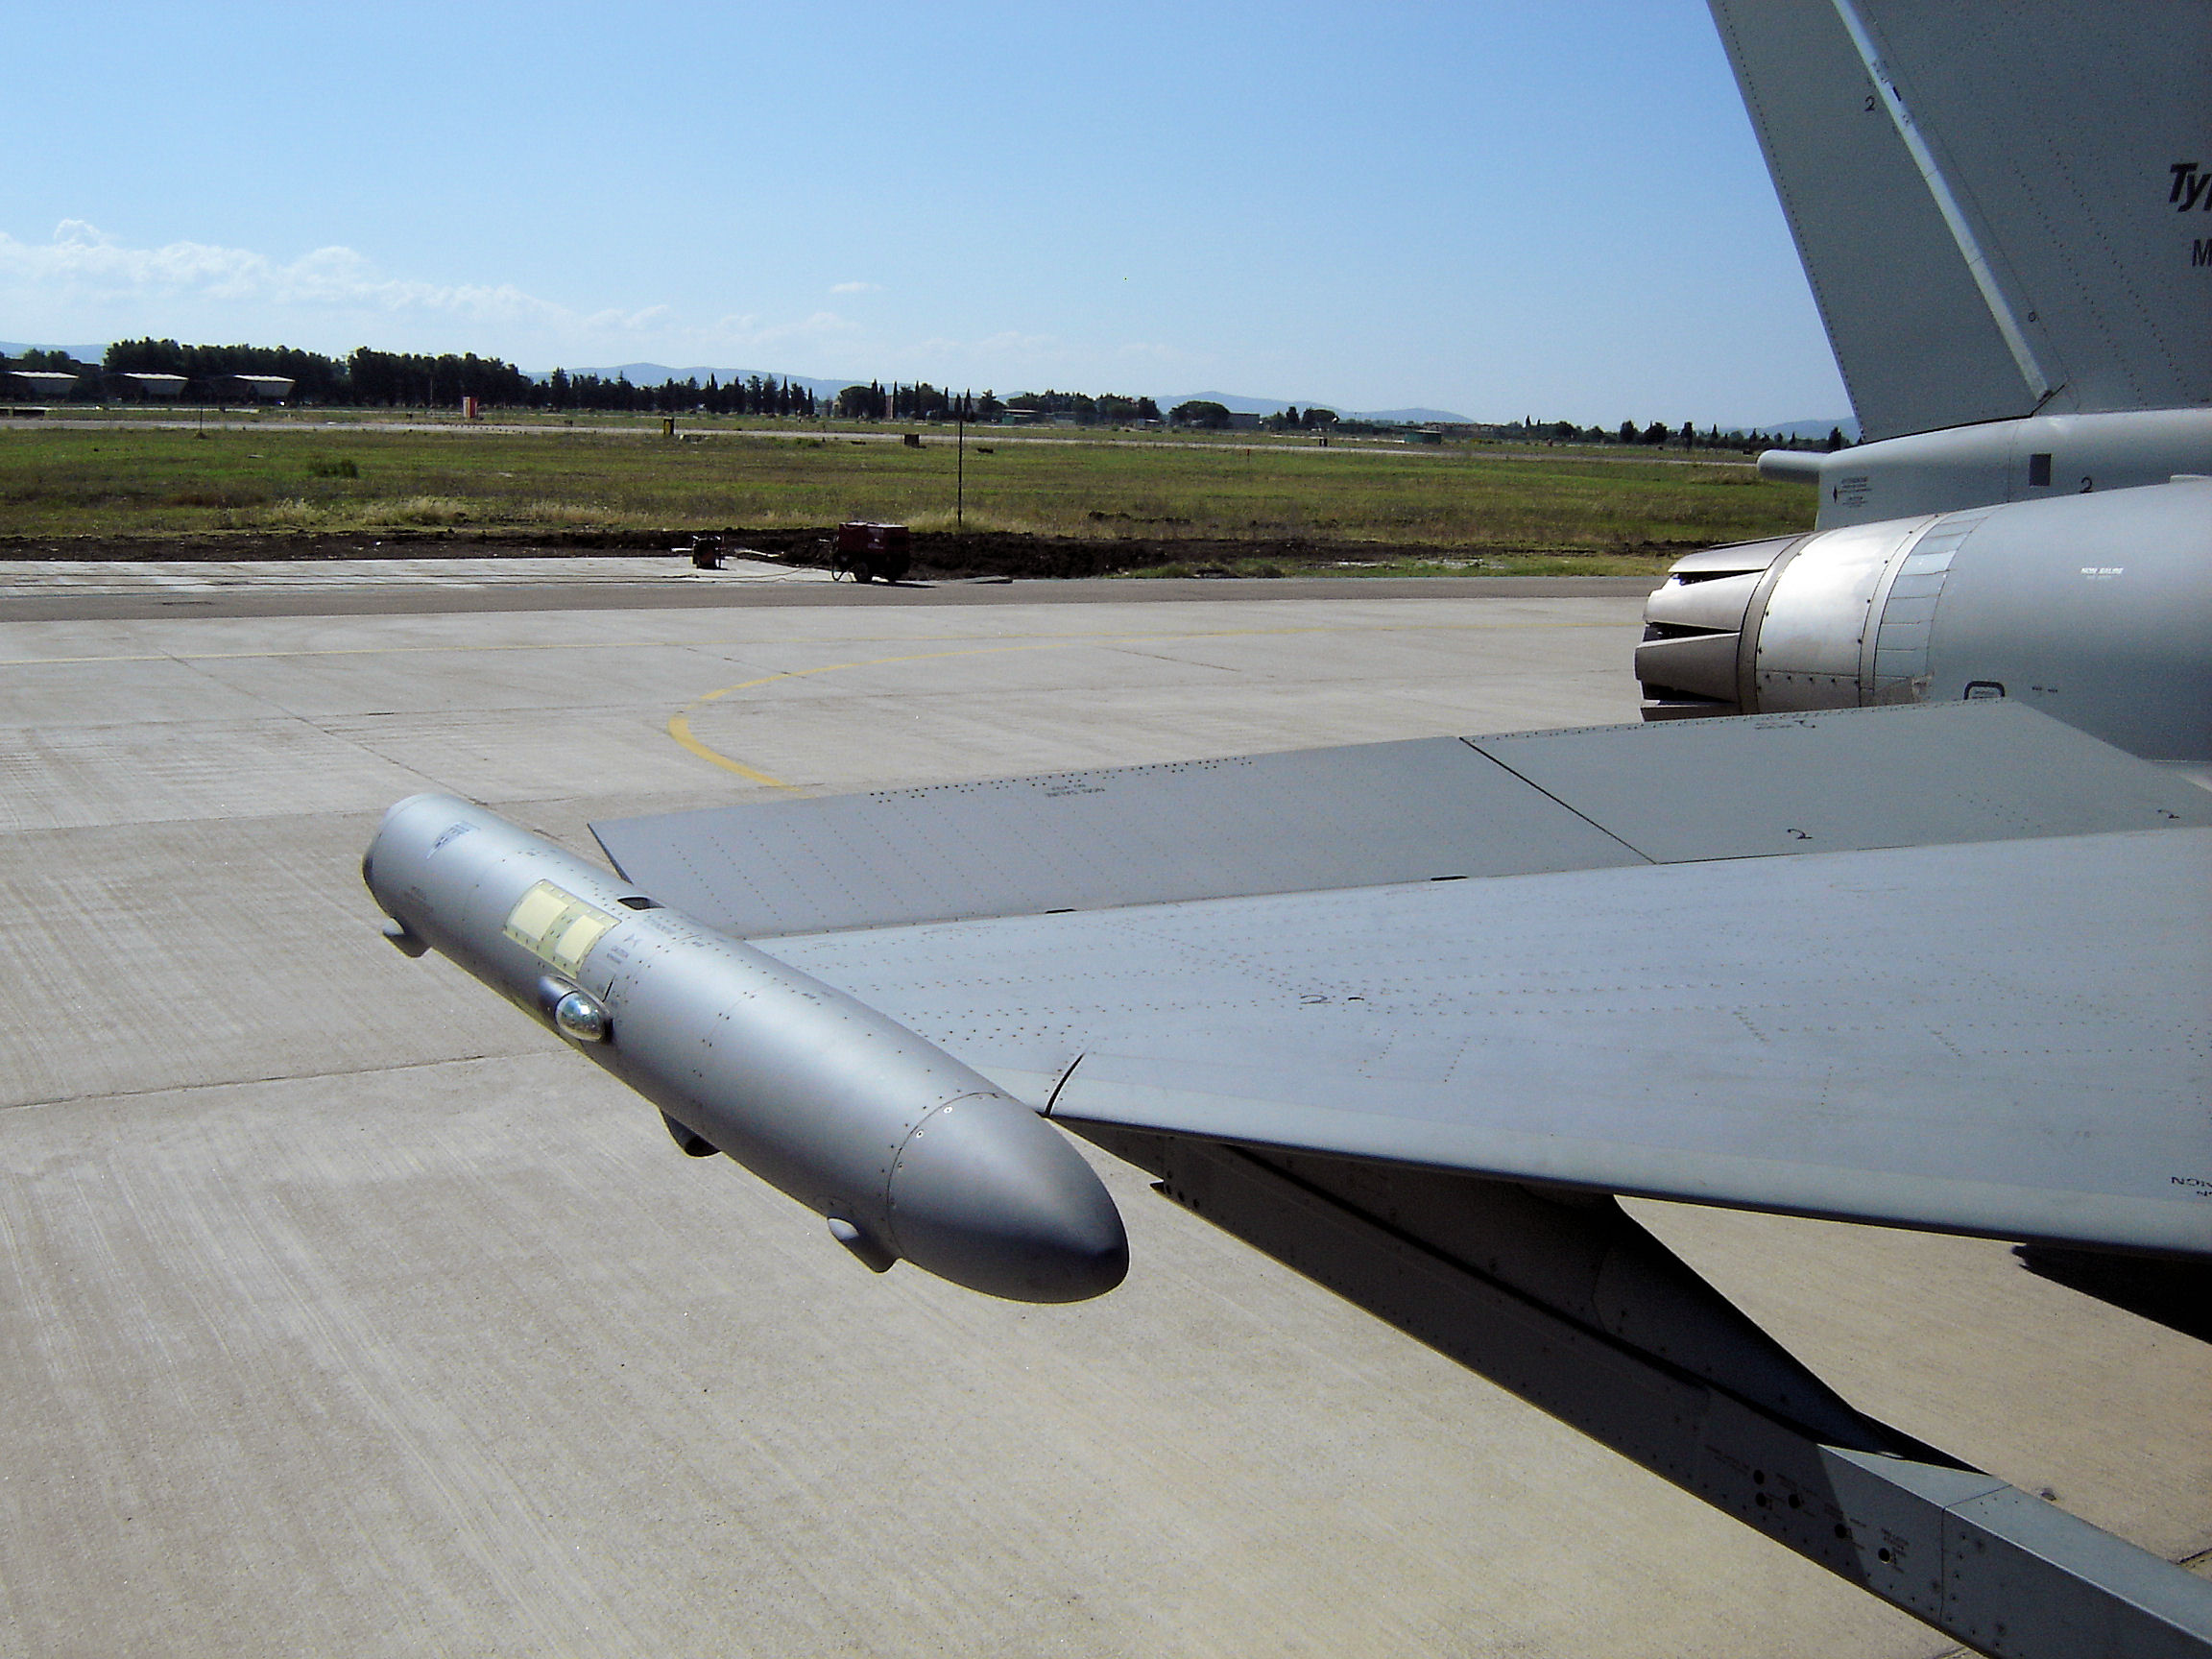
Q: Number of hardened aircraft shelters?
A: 3